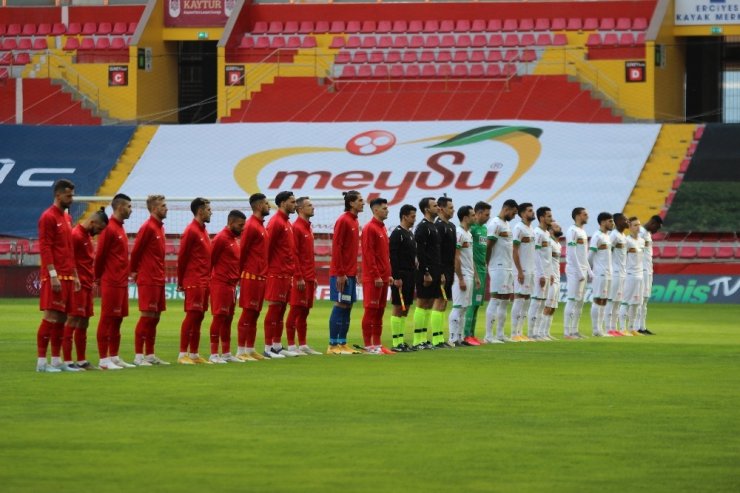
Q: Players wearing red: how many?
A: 11